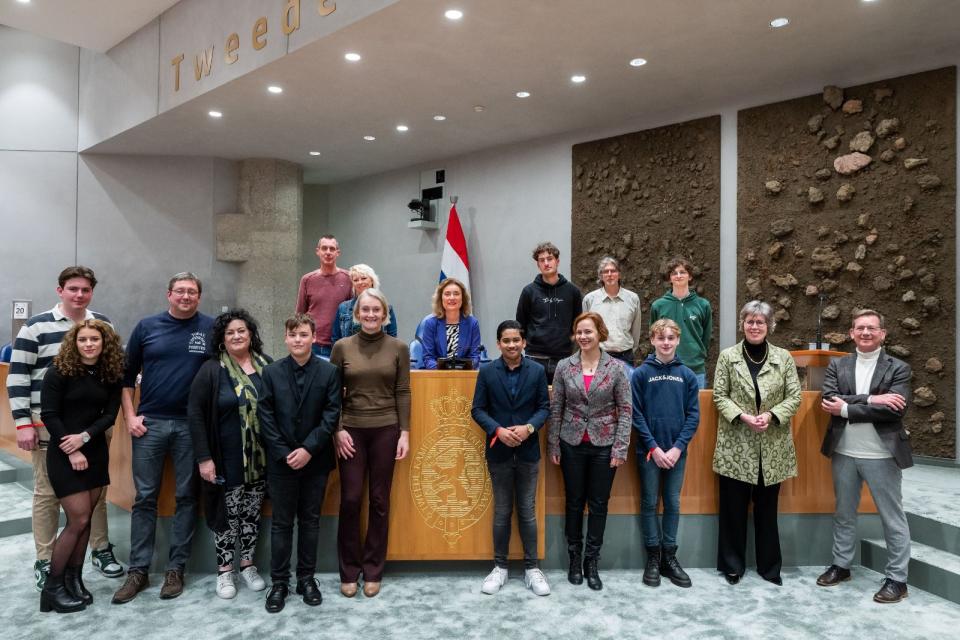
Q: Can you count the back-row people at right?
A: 3